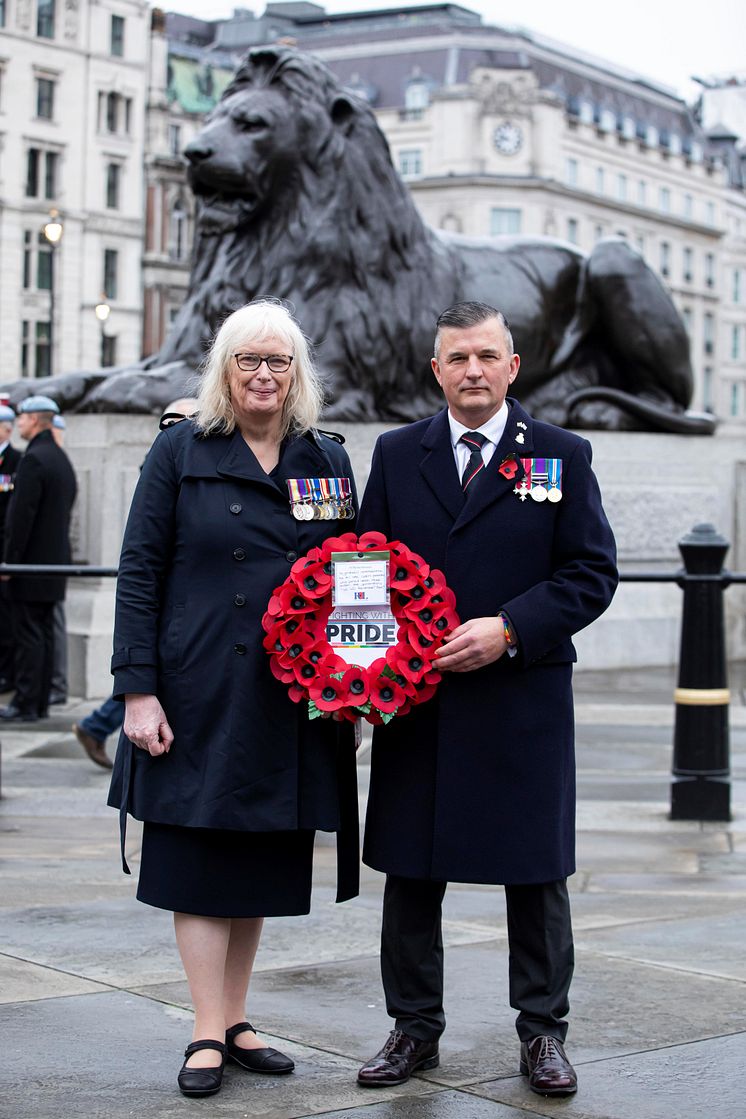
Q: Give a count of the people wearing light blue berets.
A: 3